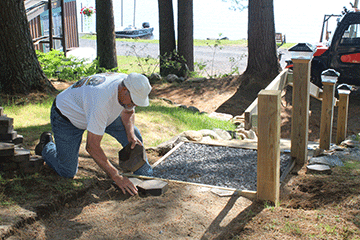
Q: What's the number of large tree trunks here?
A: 5